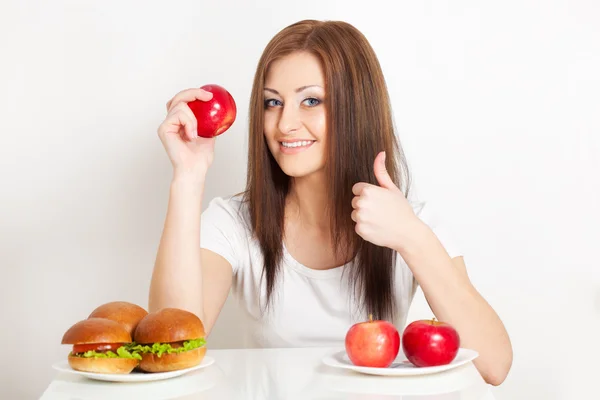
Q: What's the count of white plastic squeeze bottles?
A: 0